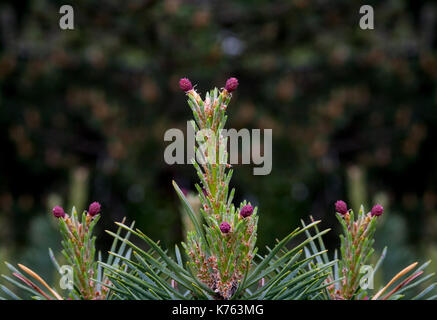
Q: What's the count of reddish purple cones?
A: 8